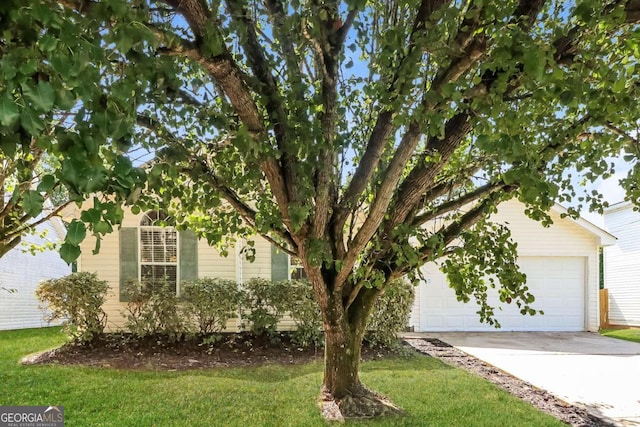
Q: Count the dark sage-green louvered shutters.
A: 3